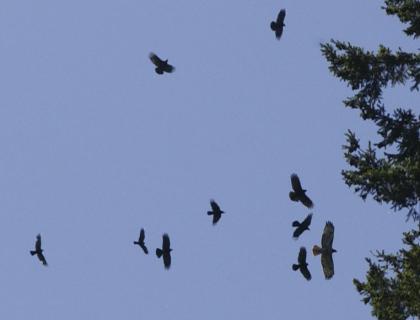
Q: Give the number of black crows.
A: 9